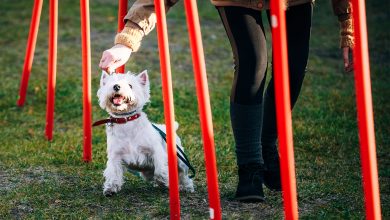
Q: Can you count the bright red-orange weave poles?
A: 8